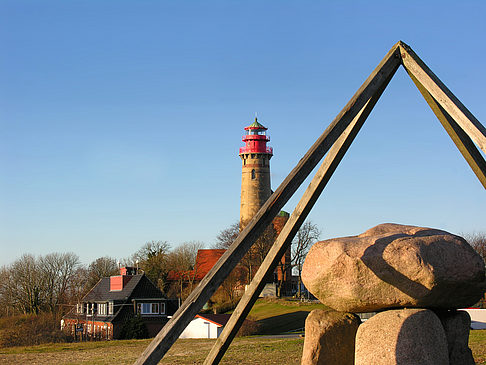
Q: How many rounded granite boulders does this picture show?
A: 4